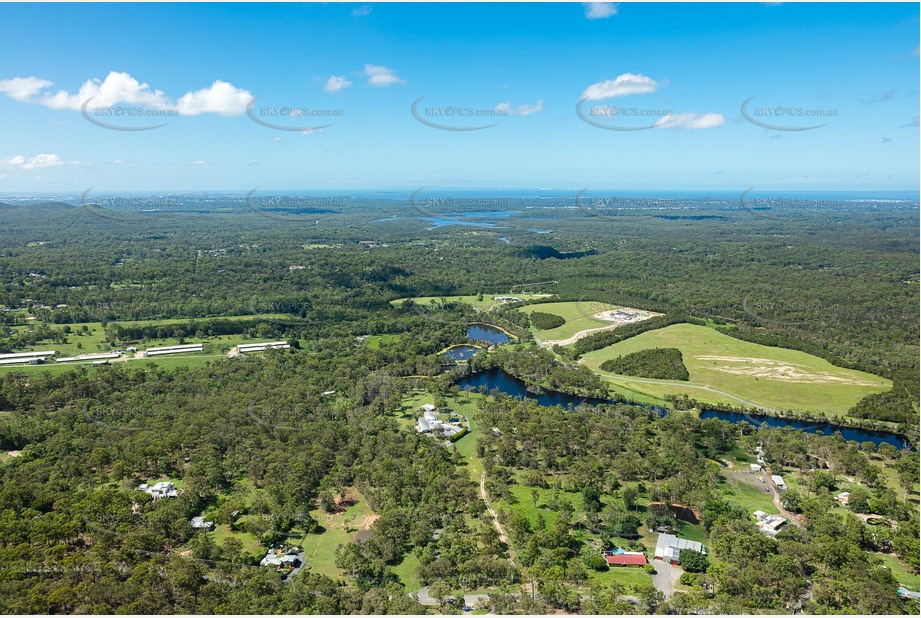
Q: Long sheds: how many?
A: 7